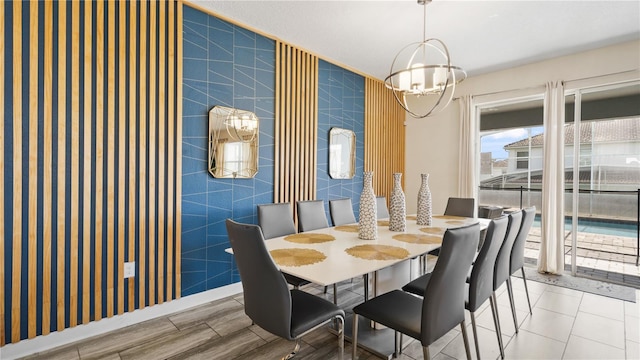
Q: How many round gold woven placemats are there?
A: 10